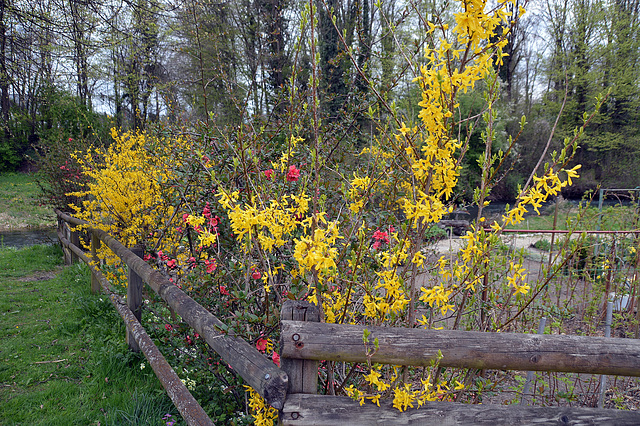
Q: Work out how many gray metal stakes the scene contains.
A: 2